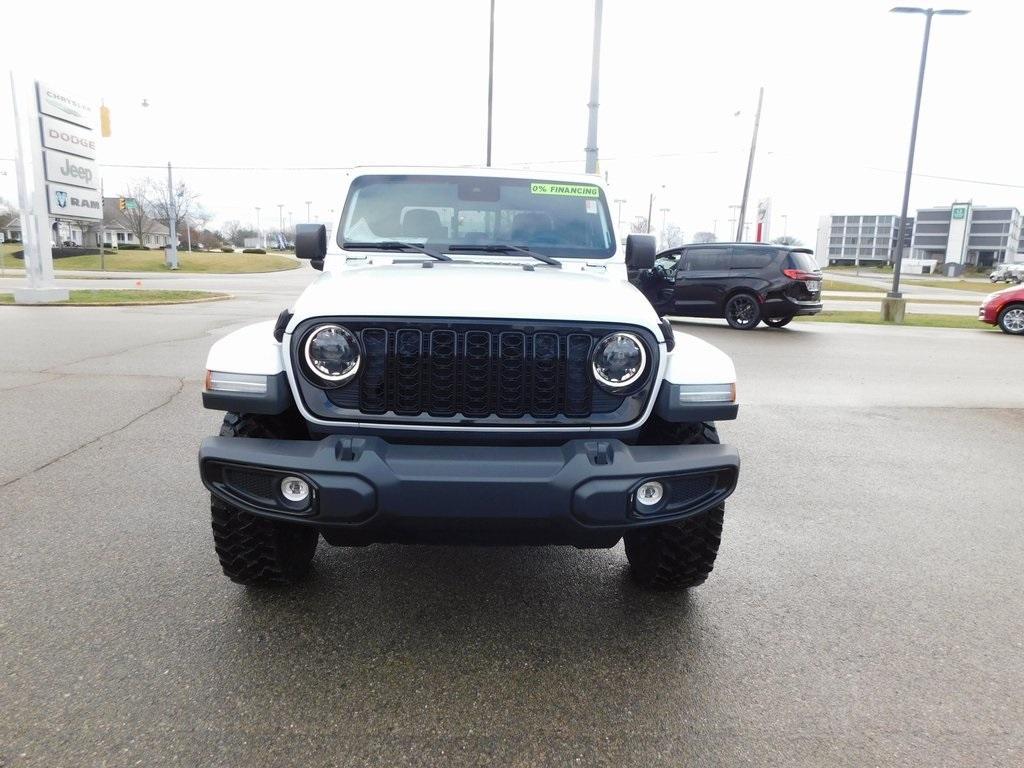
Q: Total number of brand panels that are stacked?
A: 4